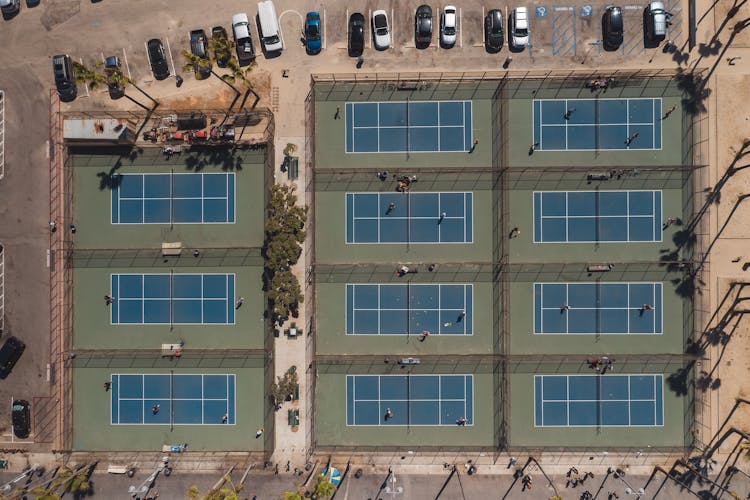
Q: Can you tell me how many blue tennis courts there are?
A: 11